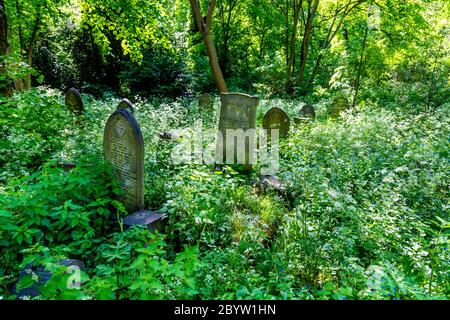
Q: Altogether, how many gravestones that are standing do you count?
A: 8